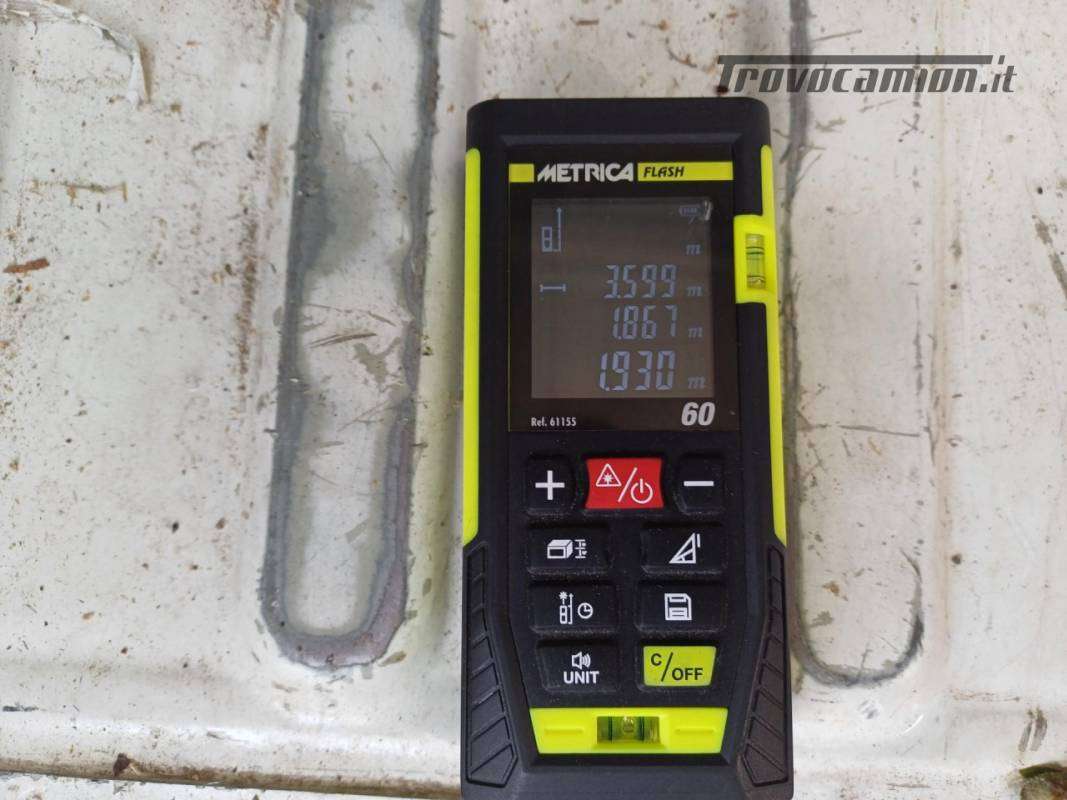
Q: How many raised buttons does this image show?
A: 9